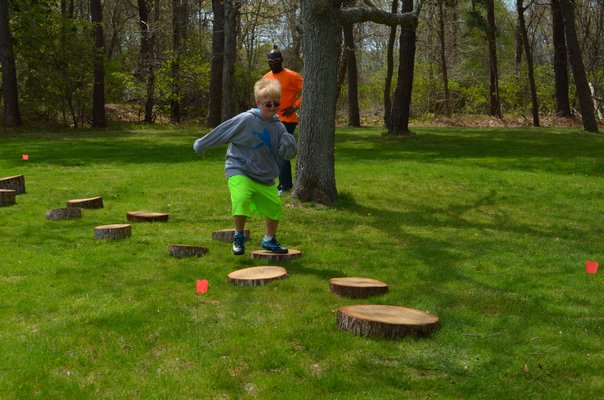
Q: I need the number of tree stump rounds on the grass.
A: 12